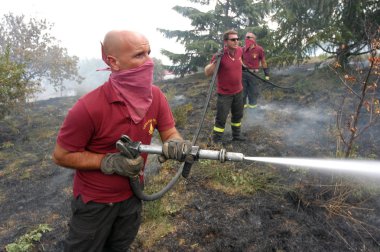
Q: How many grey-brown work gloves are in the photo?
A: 2